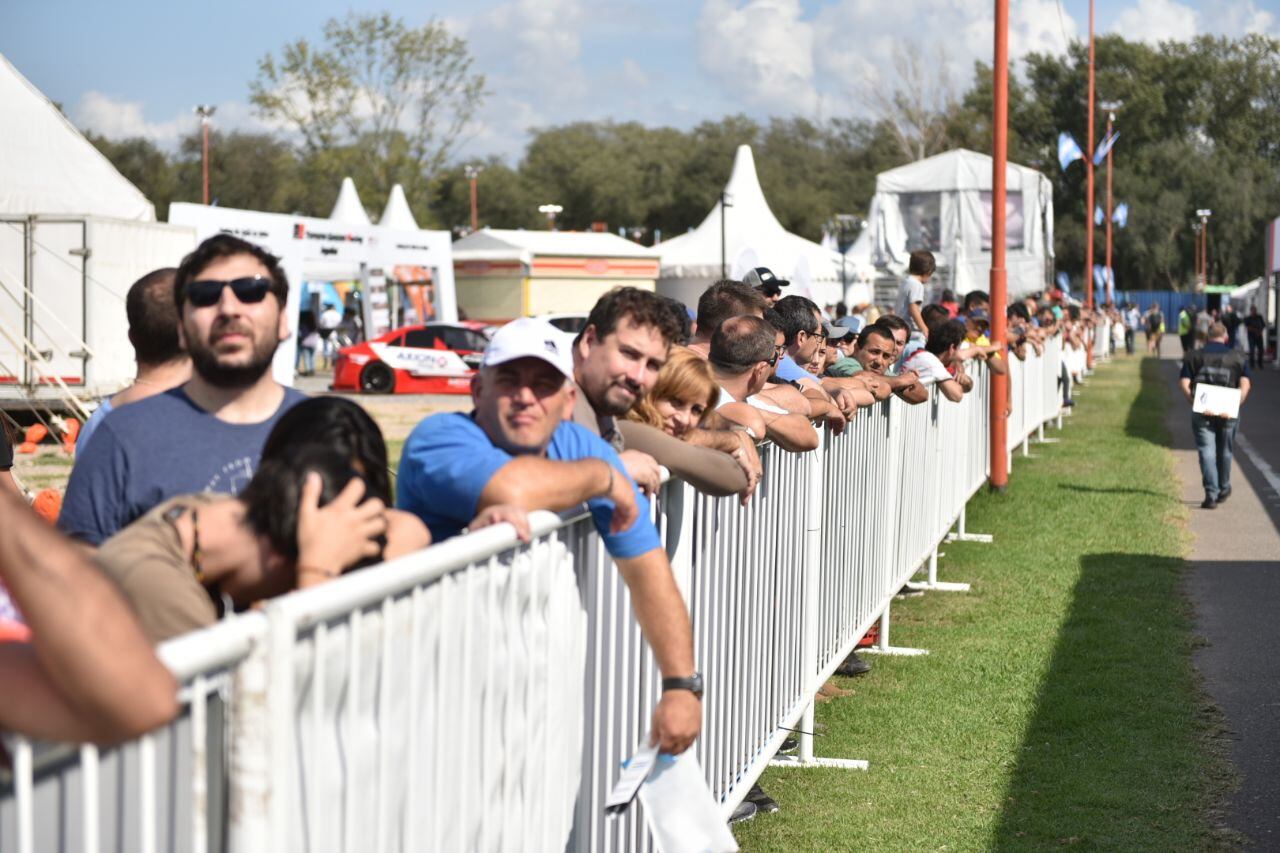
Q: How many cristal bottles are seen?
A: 0